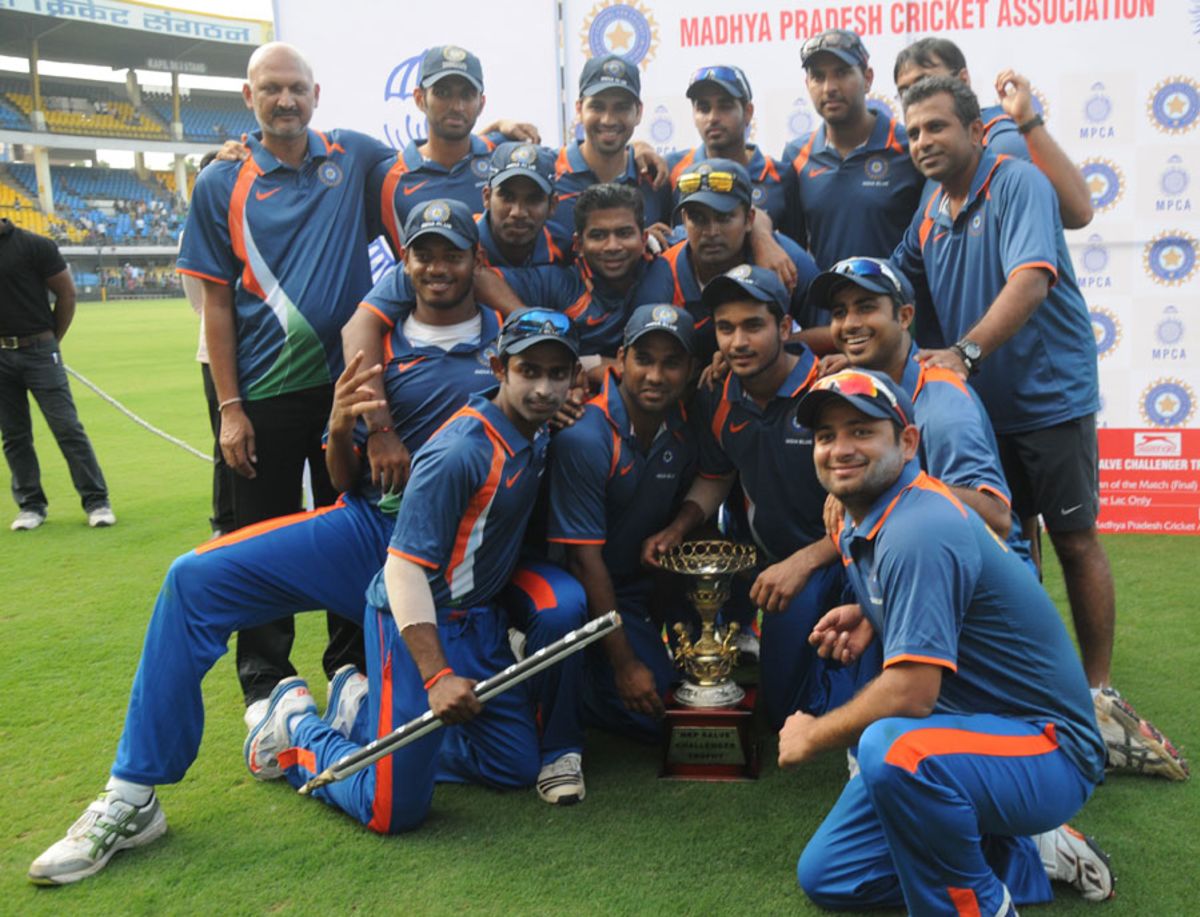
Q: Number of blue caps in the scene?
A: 12